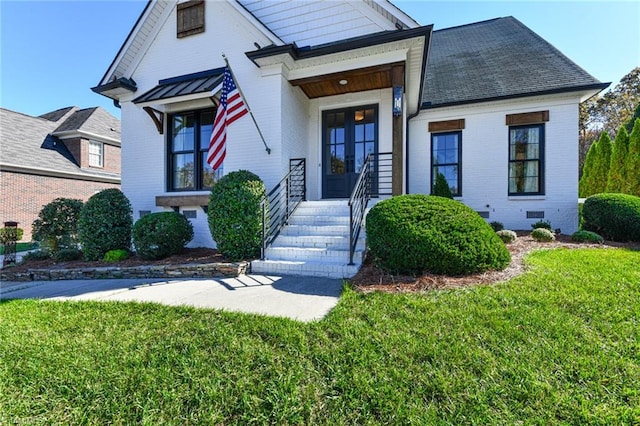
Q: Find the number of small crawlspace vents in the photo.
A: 4